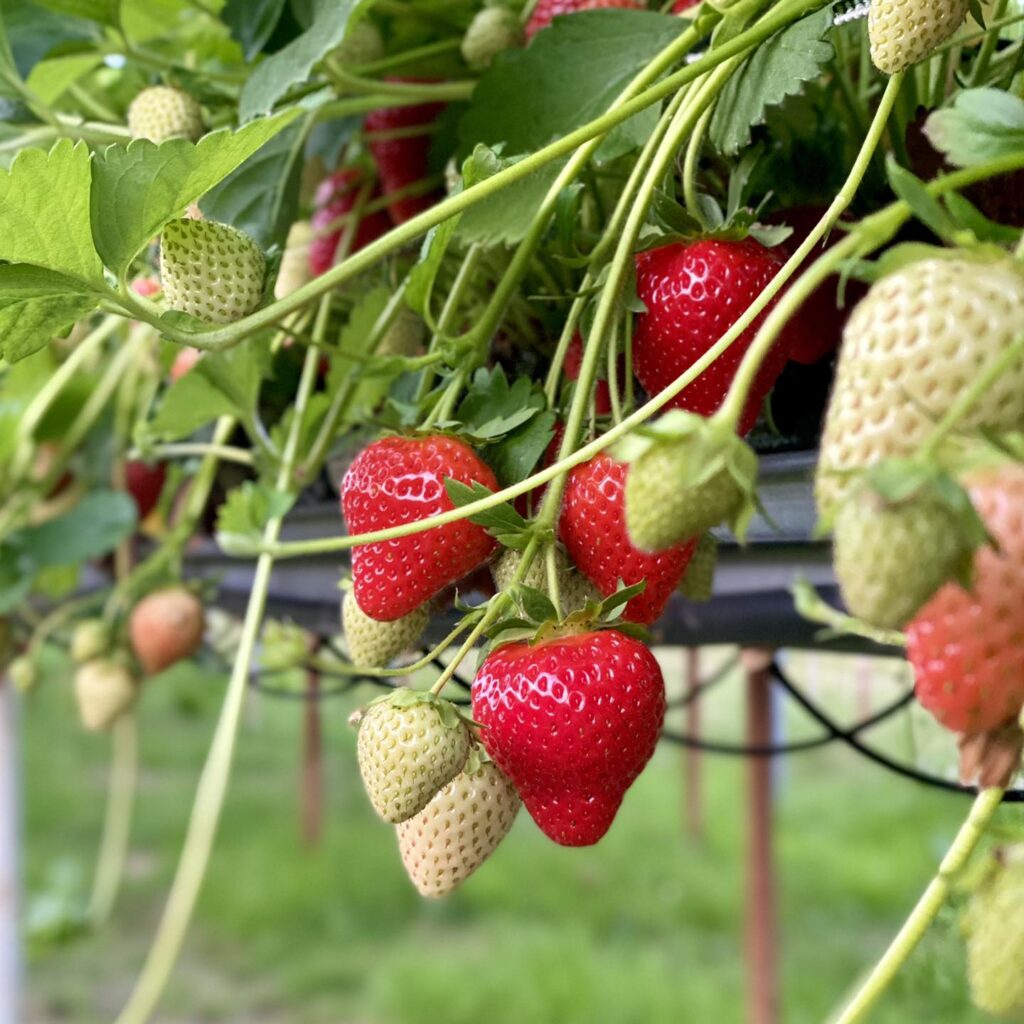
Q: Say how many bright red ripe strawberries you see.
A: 4